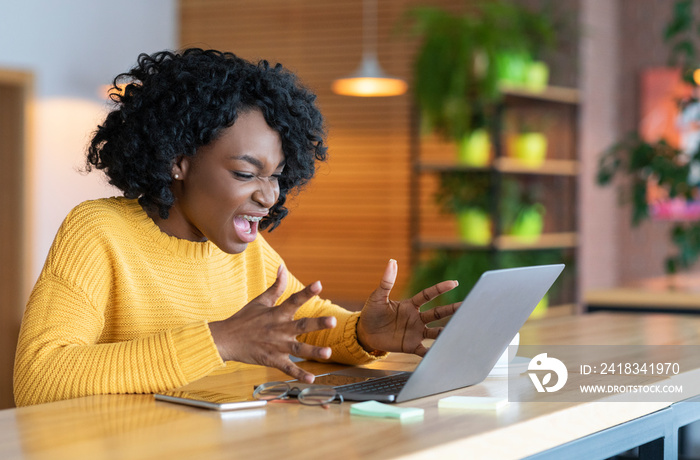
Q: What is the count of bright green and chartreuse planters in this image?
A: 7